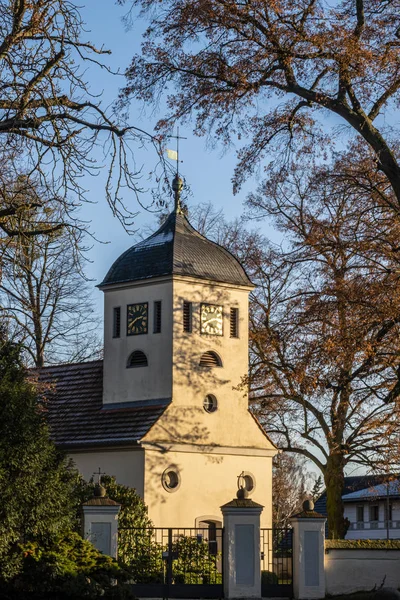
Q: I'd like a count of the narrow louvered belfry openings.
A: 4